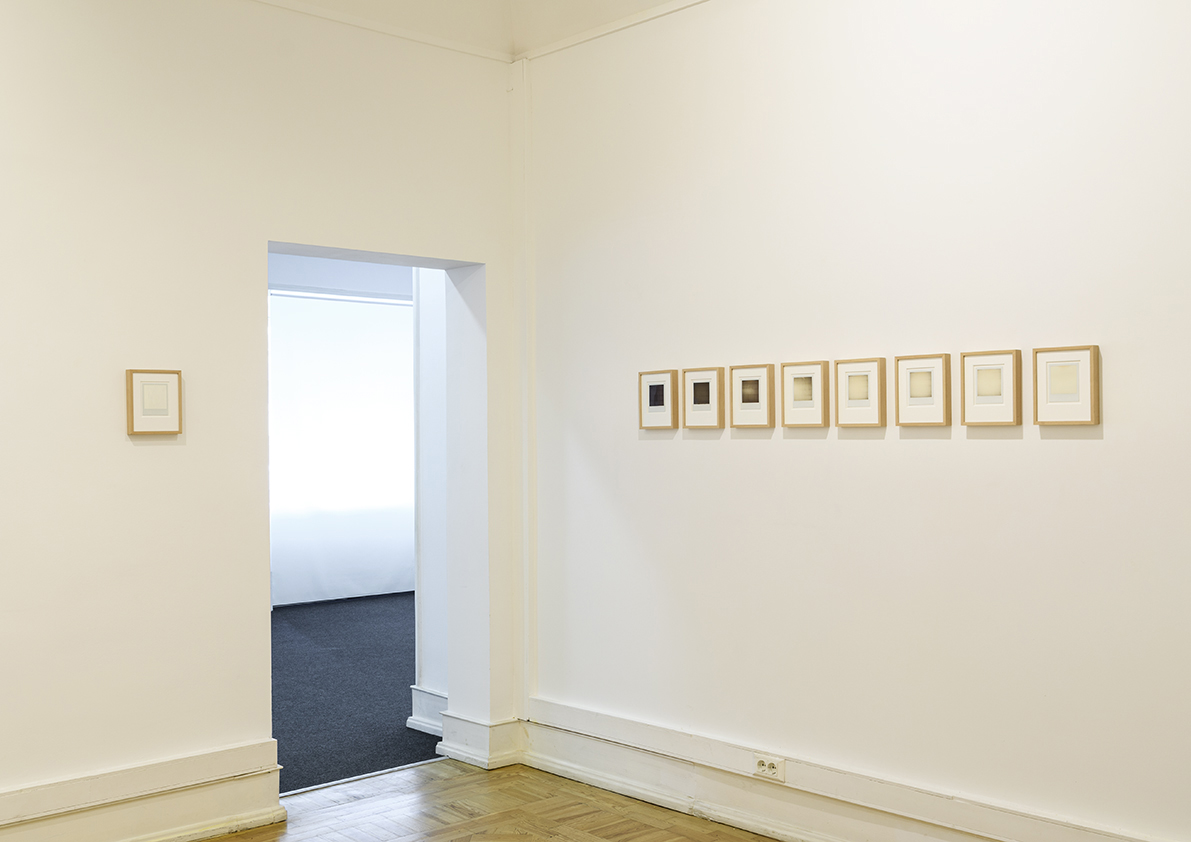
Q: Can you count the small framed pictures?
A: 9